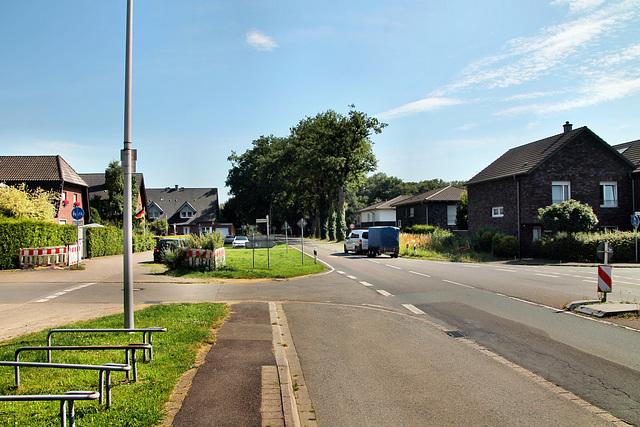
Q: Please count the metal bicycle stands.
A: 4